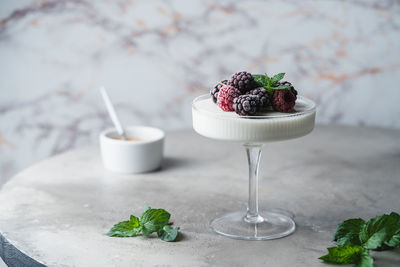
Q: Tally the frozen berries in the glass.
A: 7